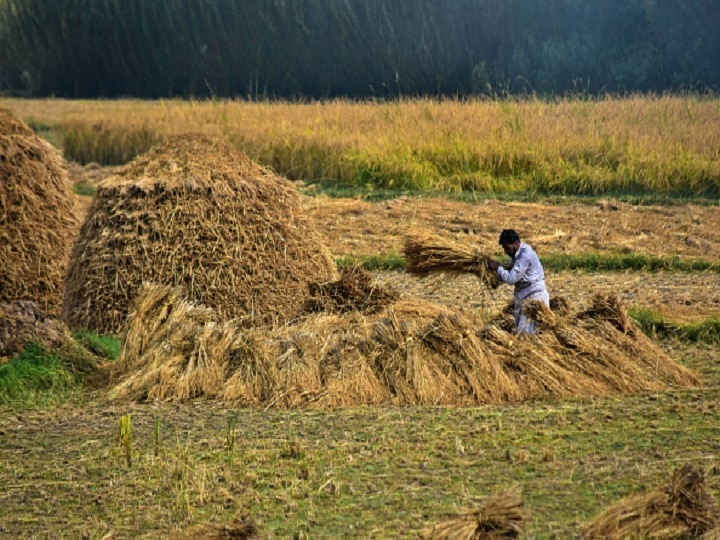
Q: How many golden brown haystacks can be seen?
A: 2